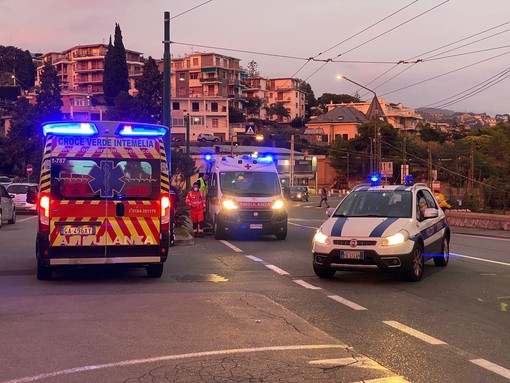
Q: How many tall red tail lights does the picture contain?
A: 2